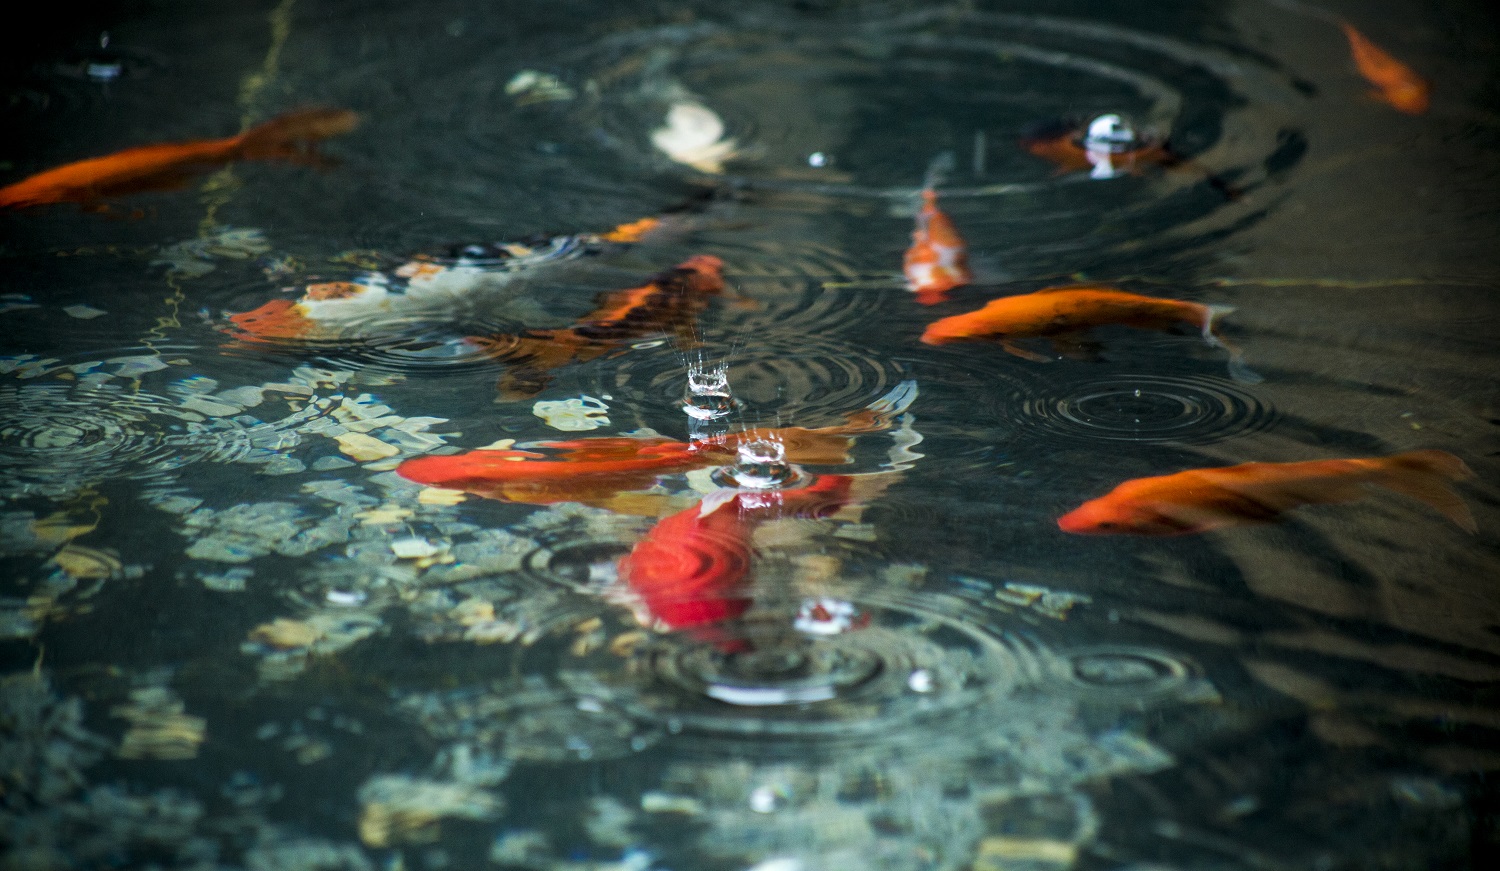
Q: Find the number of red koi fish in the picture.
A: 2